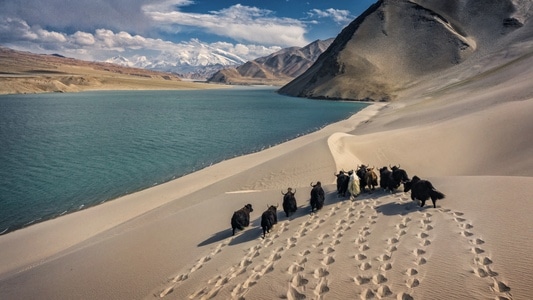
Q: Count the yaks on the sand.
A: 11